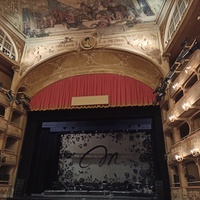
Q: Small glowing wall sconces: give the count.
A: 6